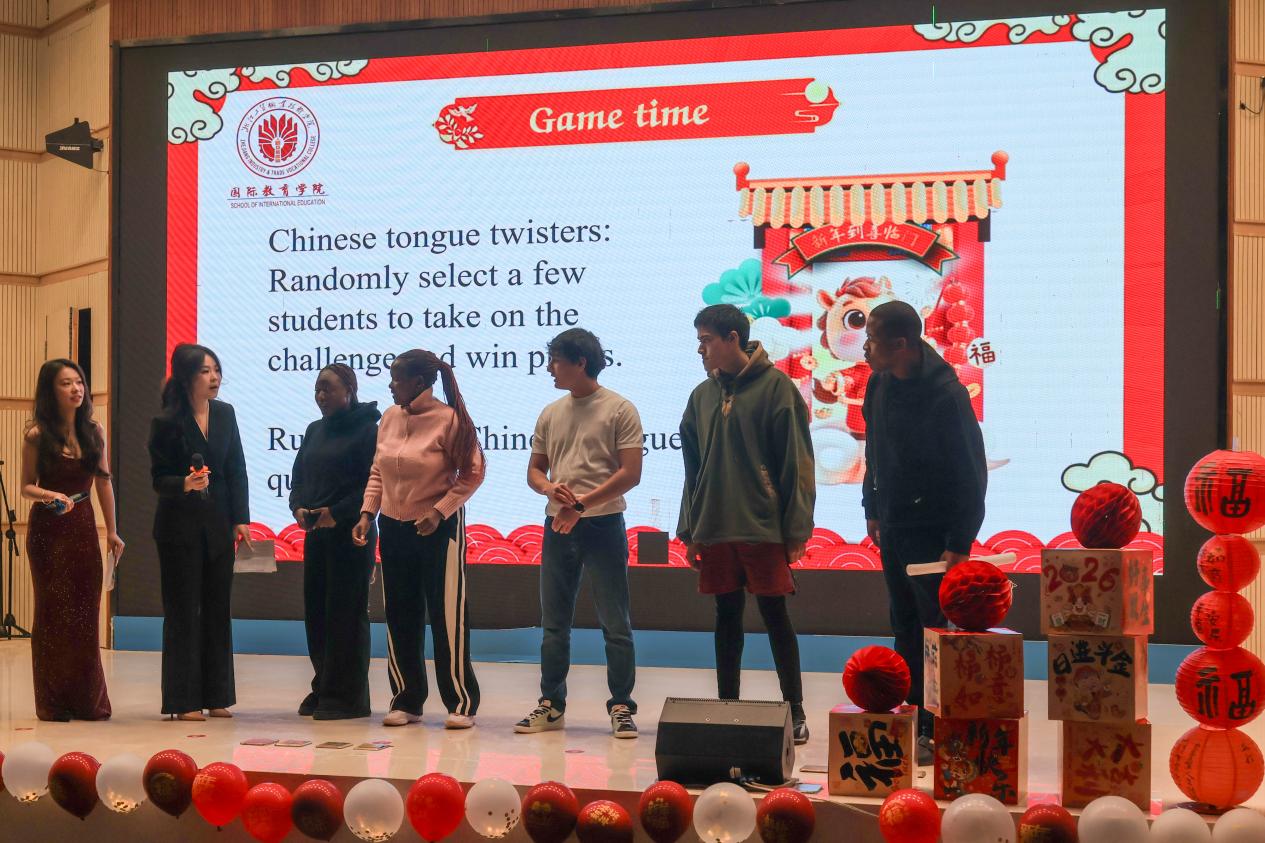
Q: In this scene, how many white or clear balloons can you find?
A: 9